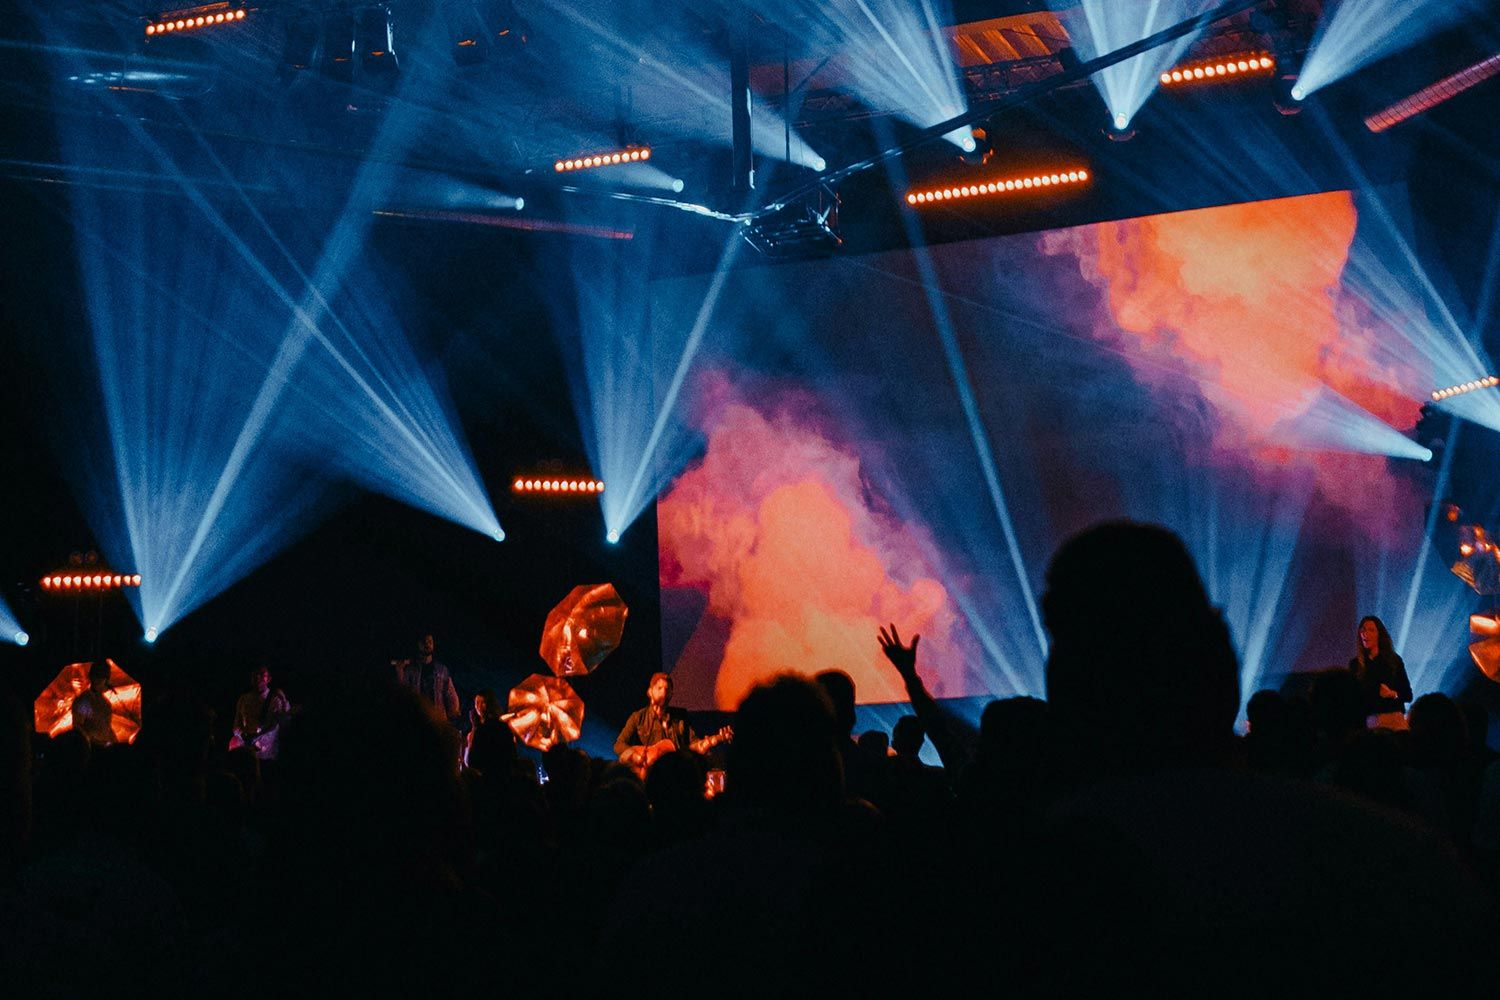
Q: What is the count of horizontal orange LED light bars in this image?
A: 7